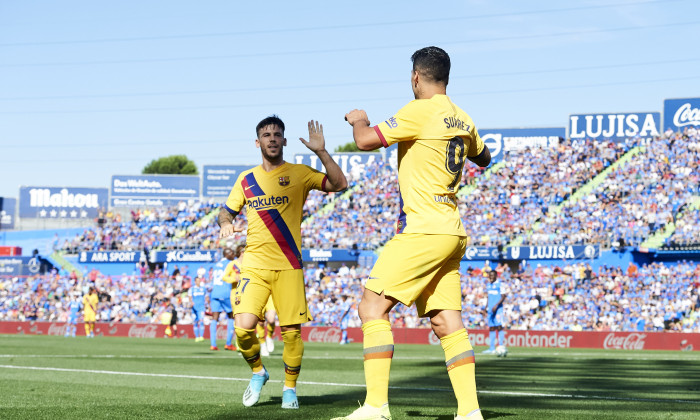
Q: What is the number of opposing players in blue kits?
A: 5